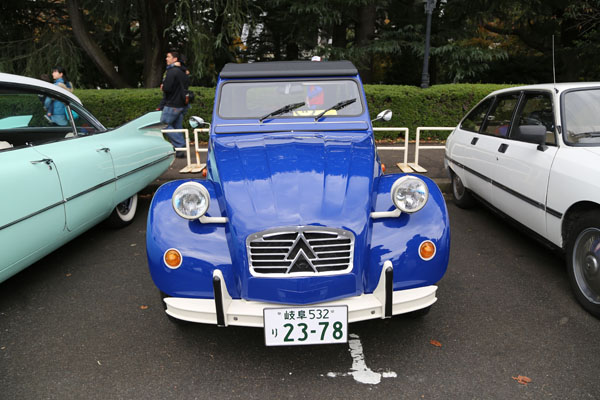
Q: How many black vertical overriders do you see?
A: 2